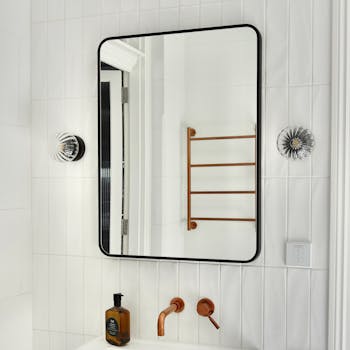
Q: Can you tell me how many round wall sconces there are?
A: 2